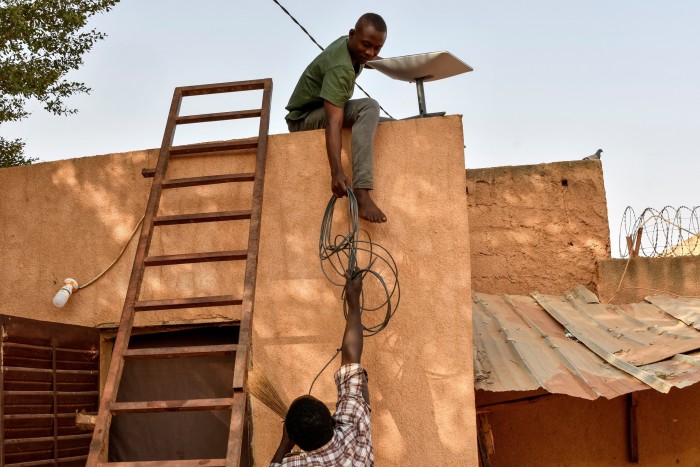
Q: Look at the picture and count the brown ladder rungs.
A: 10